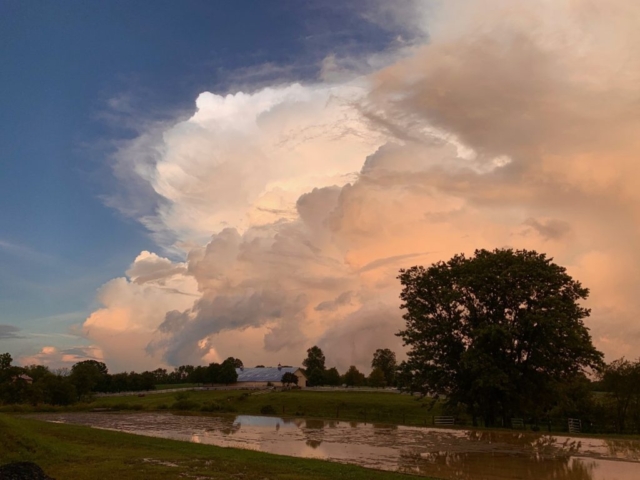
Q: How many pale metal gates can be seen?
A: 3